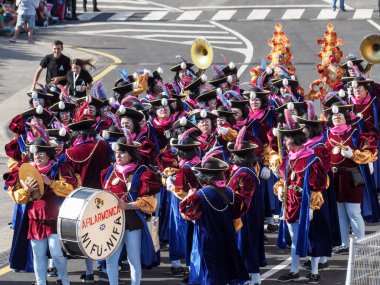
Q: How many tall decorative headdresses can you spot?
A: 2